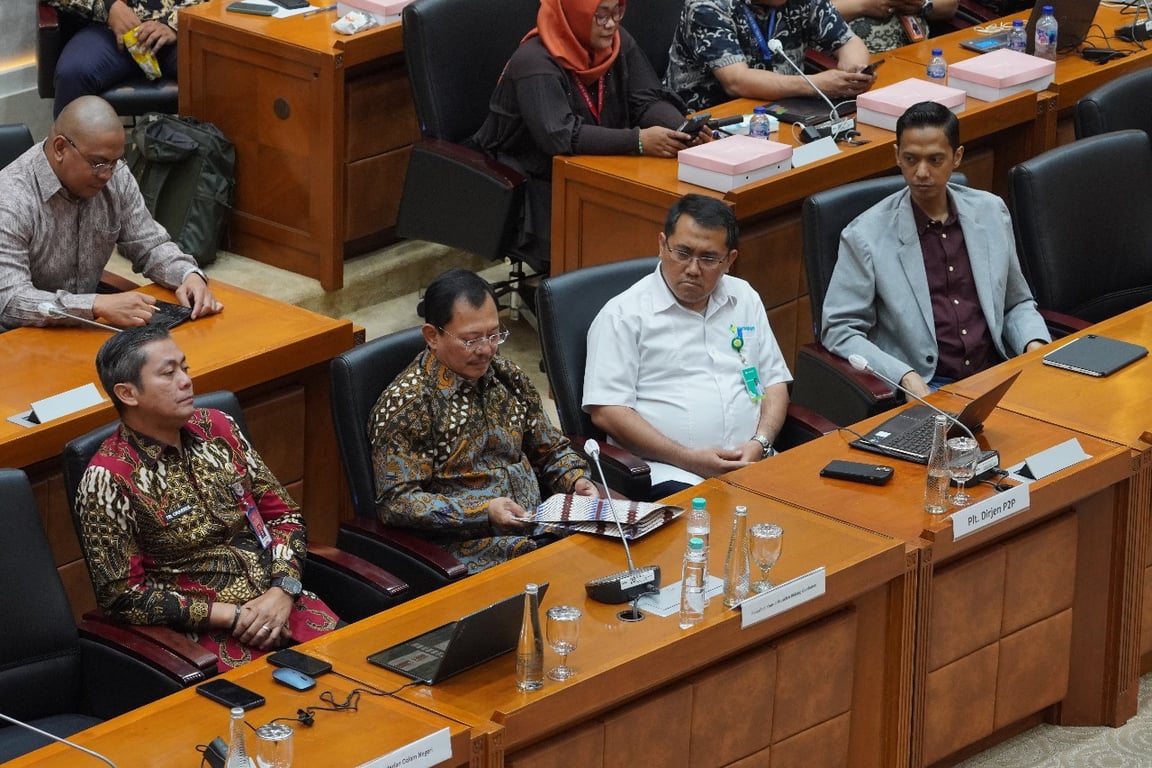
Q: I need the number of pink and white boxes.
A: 4